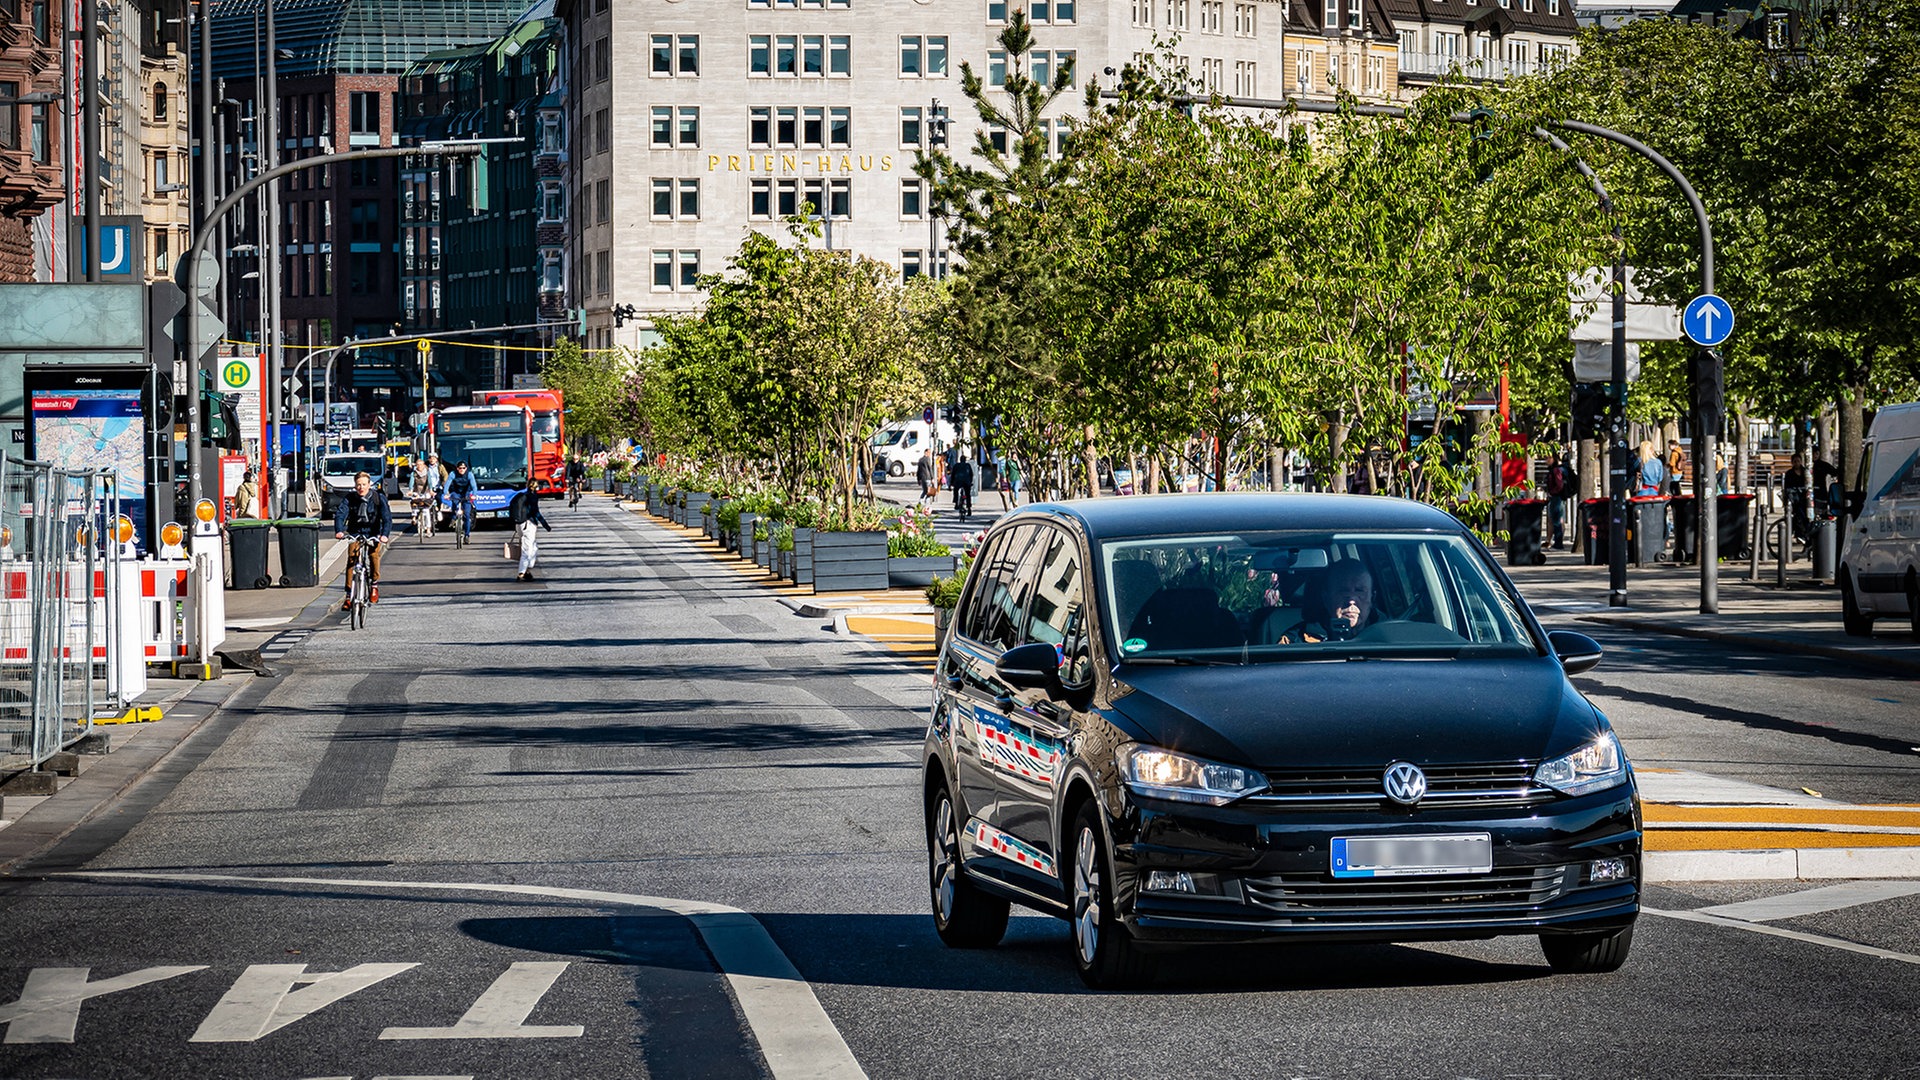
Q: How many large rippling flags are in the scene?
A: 0